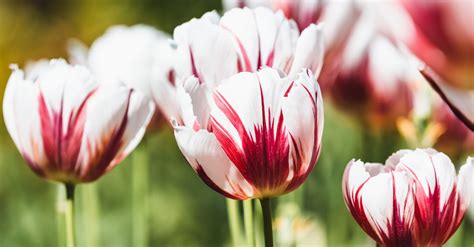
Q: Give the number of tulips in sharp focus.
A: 3